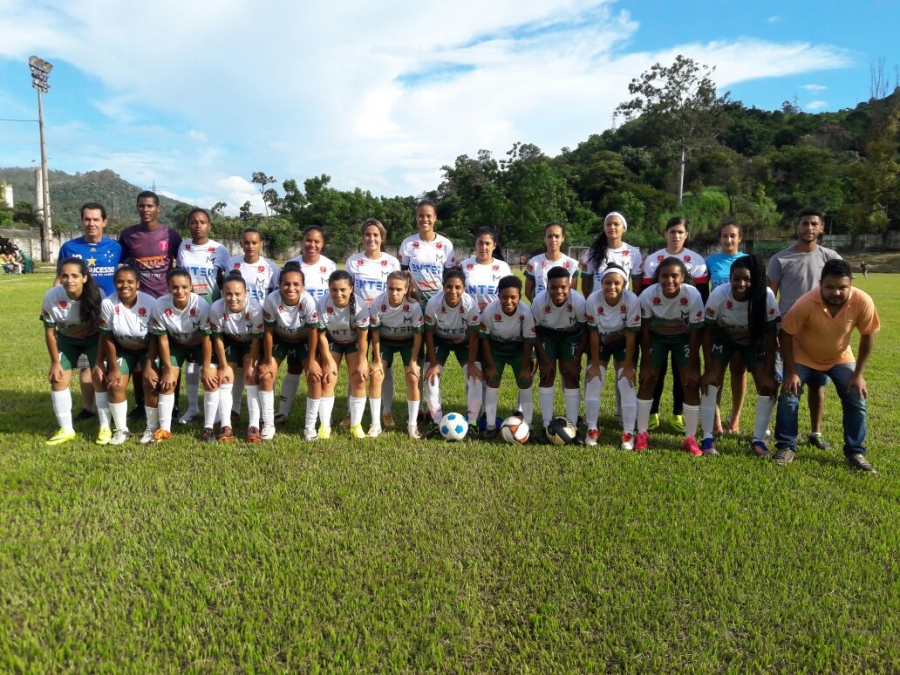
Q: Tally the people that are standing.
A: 13